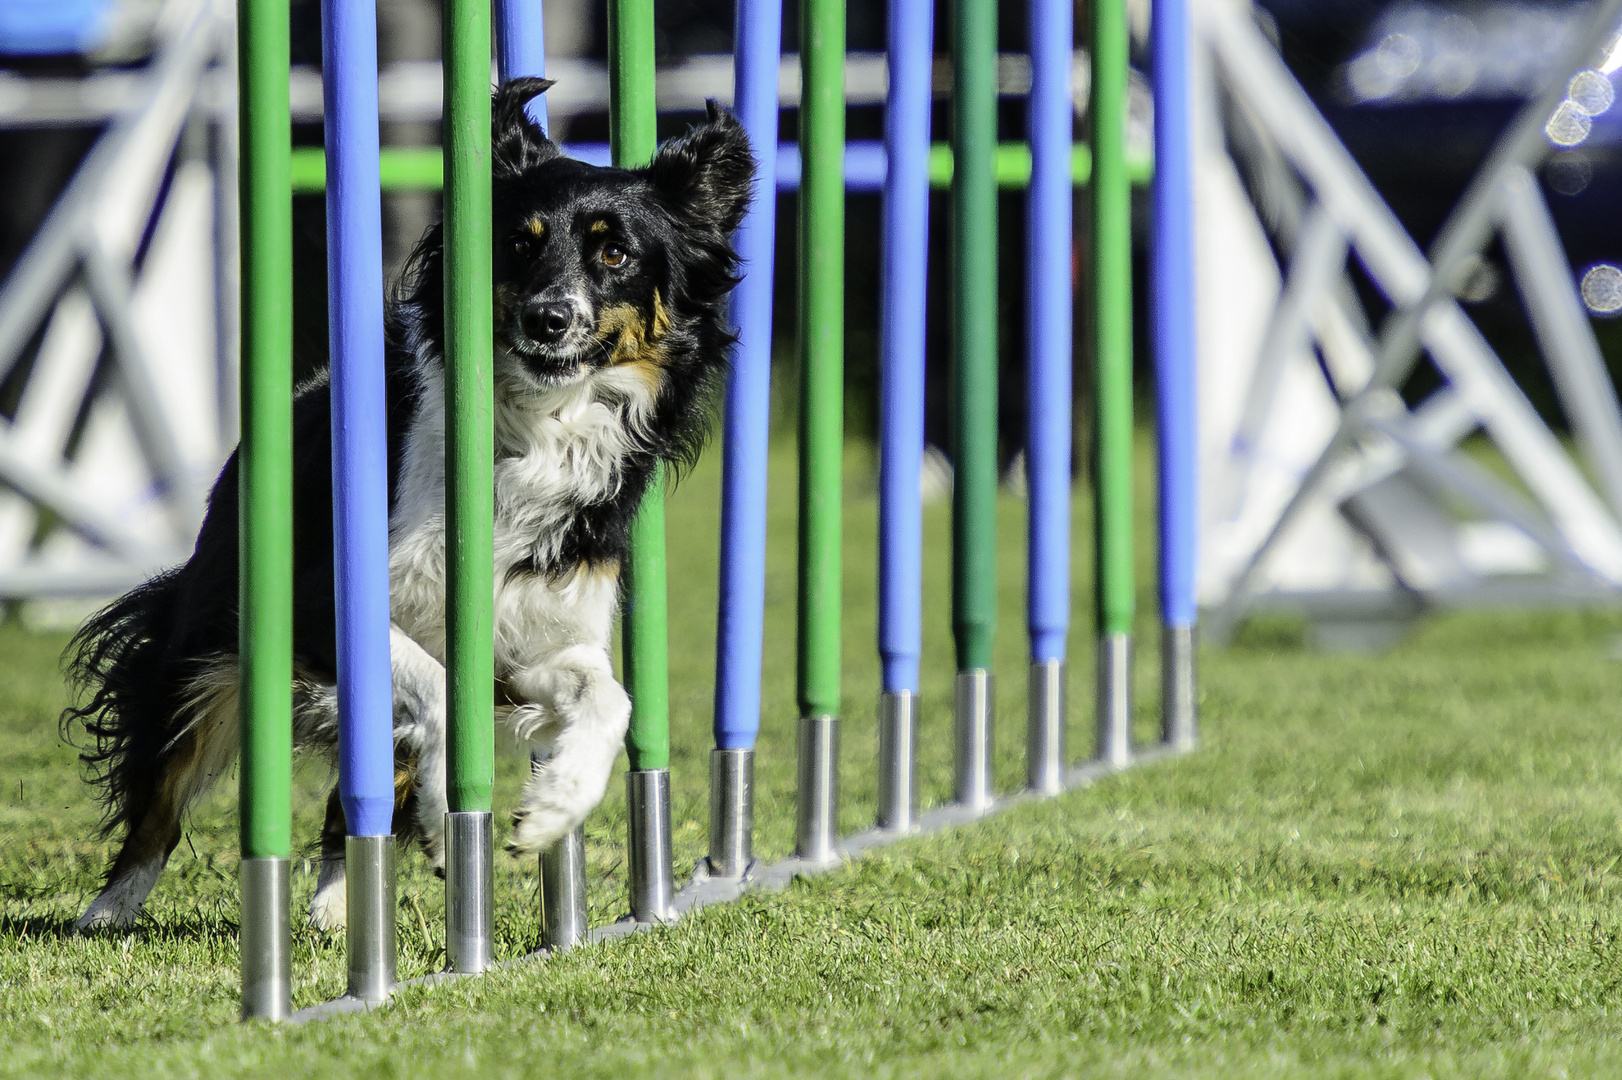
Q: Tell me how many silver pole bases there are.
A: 12